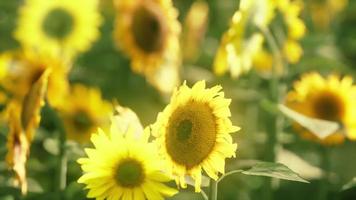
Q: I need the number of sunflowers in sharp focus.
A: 2